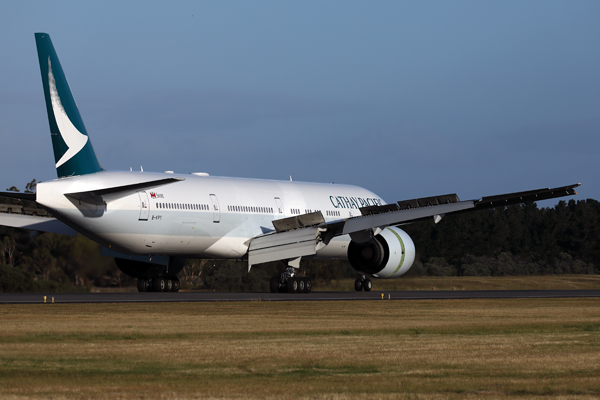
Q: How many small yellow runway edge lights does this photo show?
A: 4